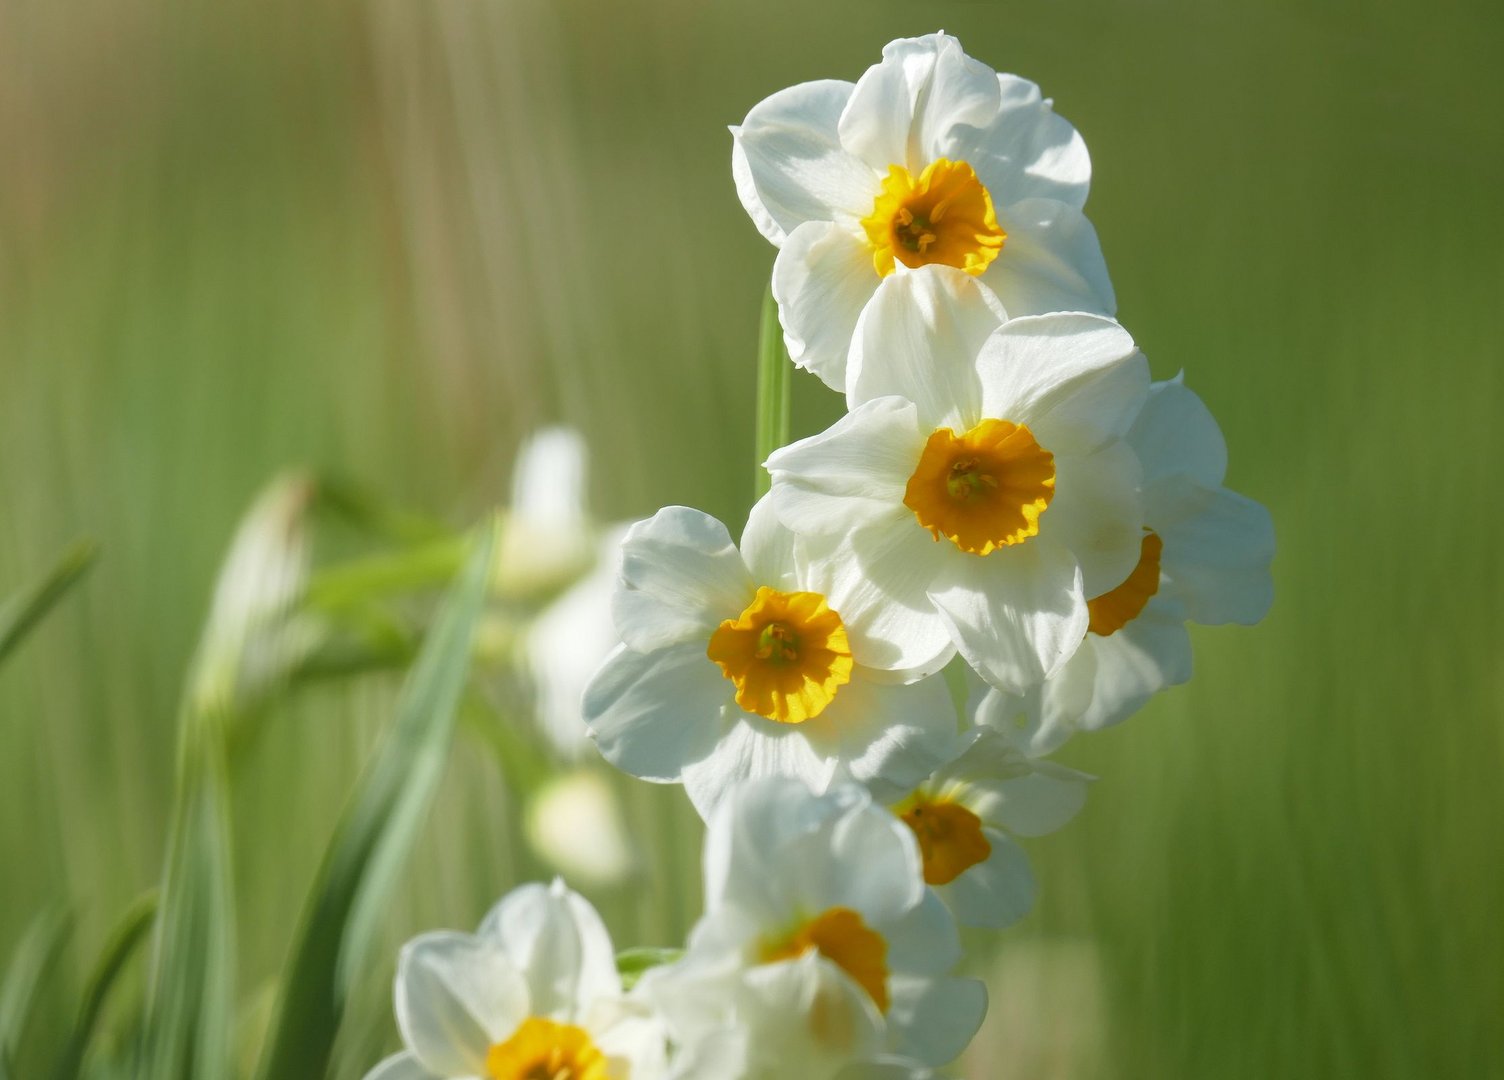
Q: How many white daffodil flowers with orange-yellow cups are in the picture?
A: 7